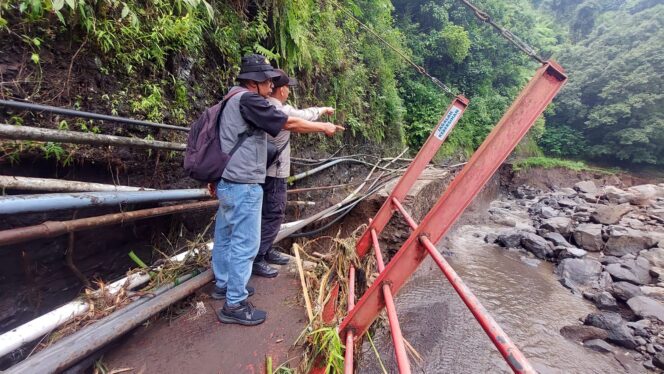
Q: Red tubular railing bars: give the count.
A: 3